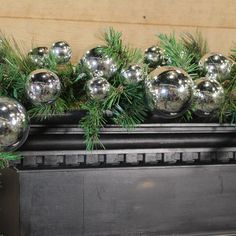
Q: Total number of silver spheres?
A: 11